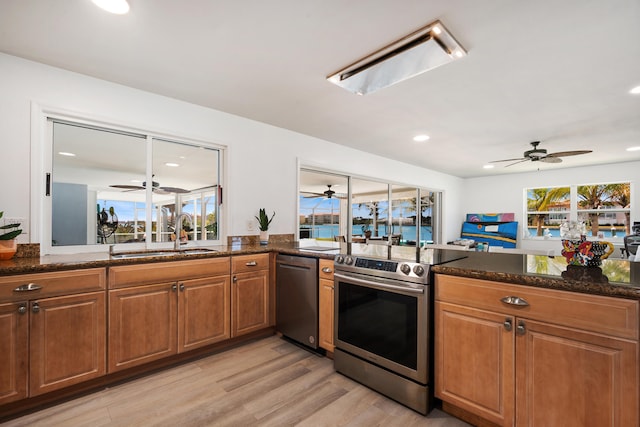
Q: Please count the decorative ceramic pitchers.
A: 1